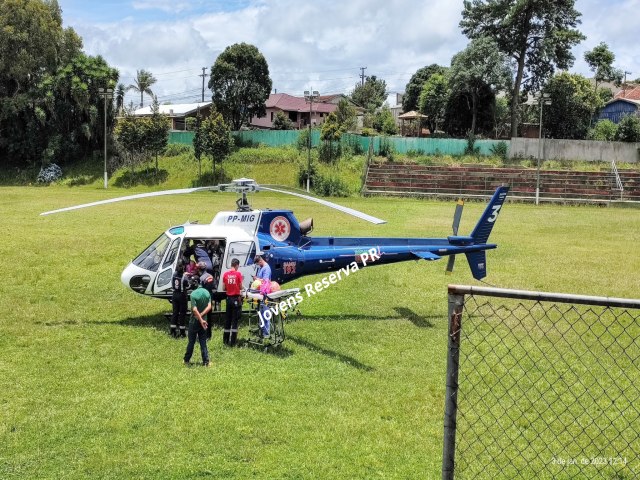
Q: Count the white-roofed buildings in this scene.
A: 1